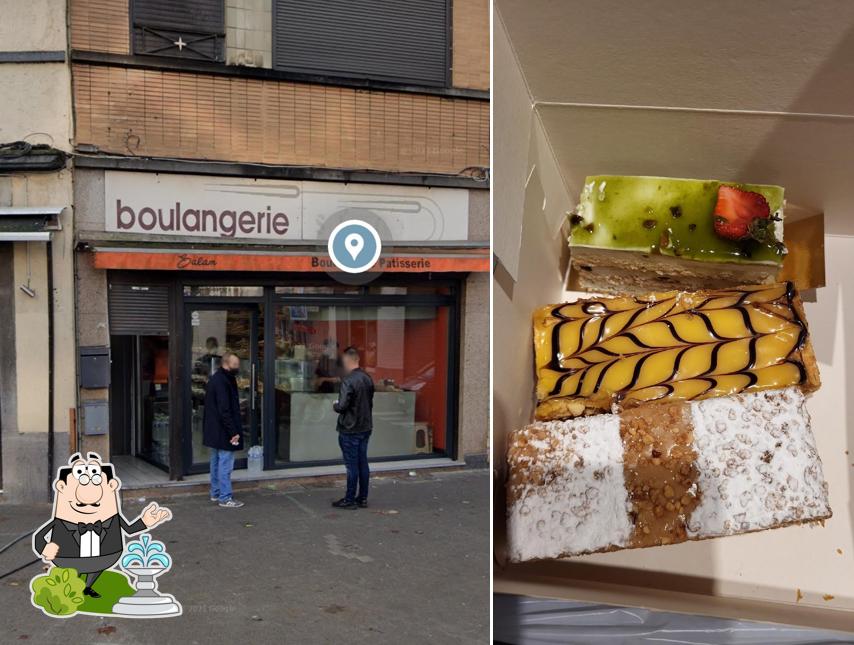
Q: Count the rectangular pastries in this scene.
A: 3